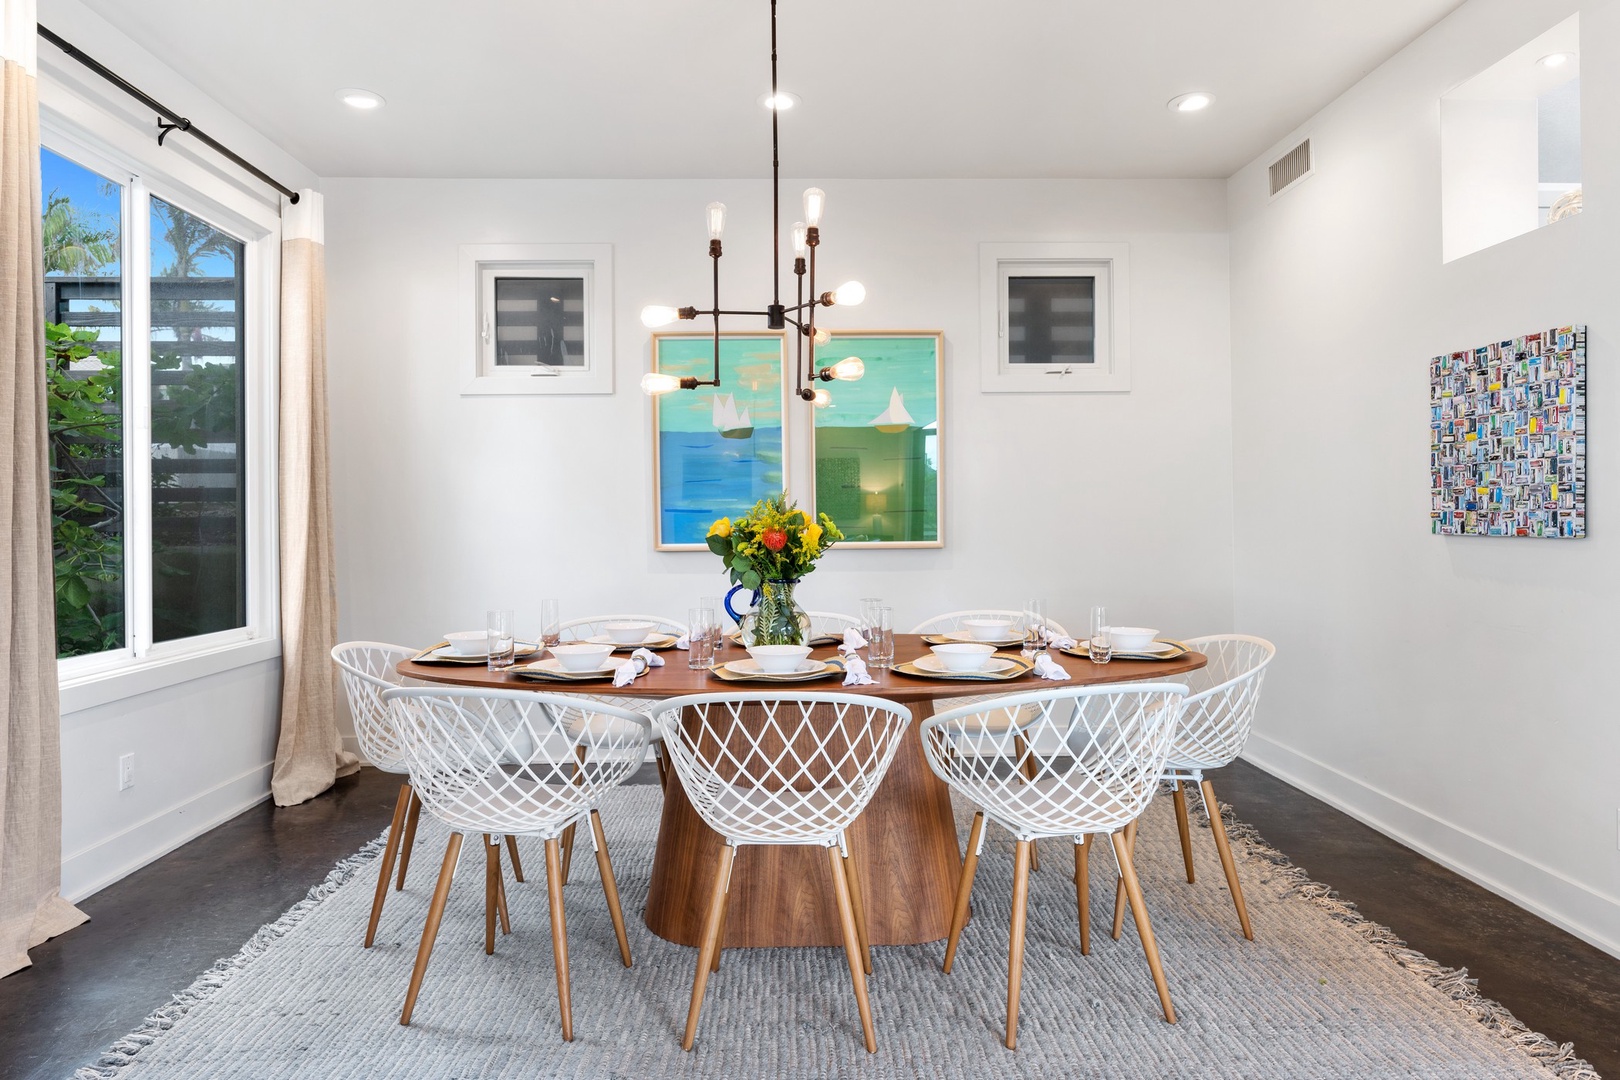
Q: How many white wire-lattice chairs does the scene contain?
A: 8